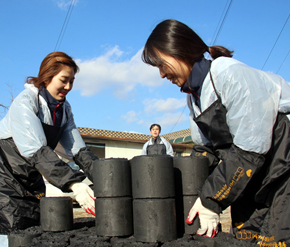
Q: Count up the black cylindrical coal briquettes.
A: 7